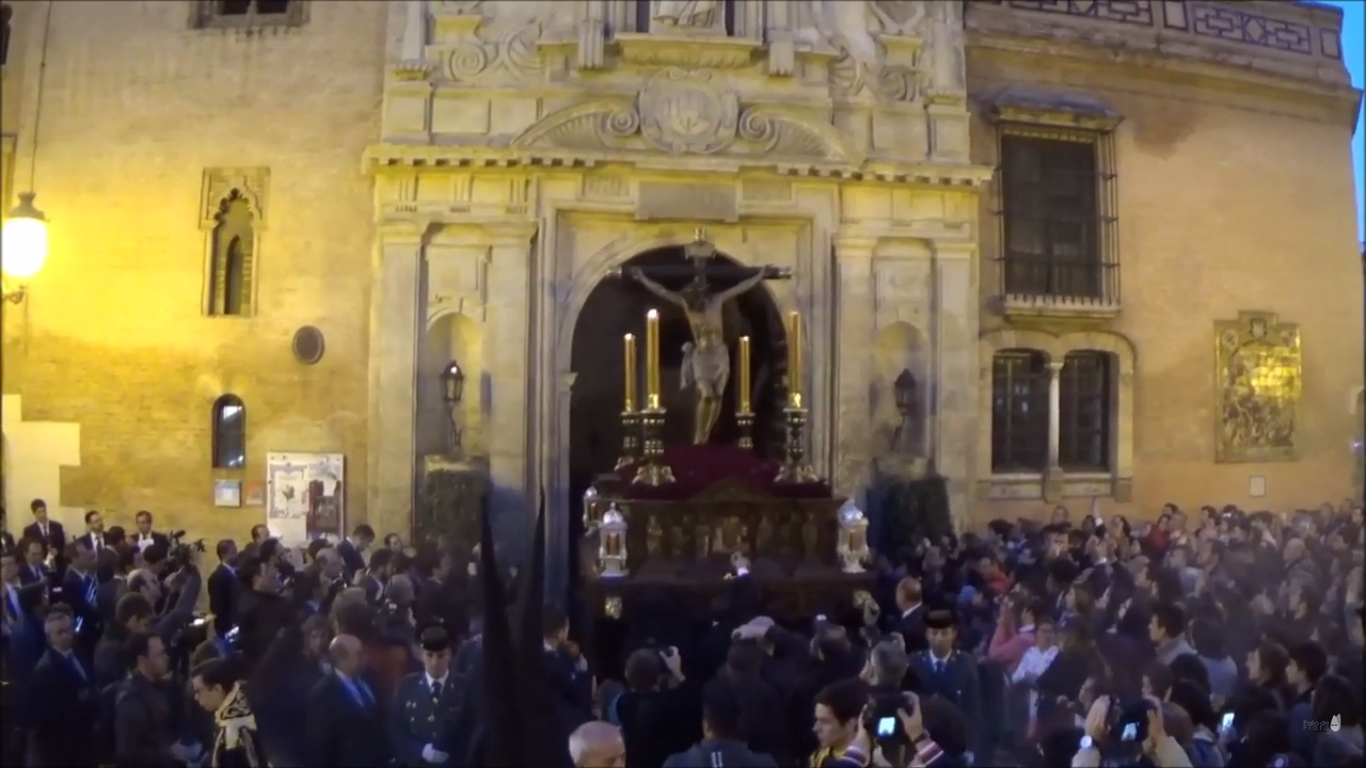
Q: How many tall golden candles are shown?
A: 4